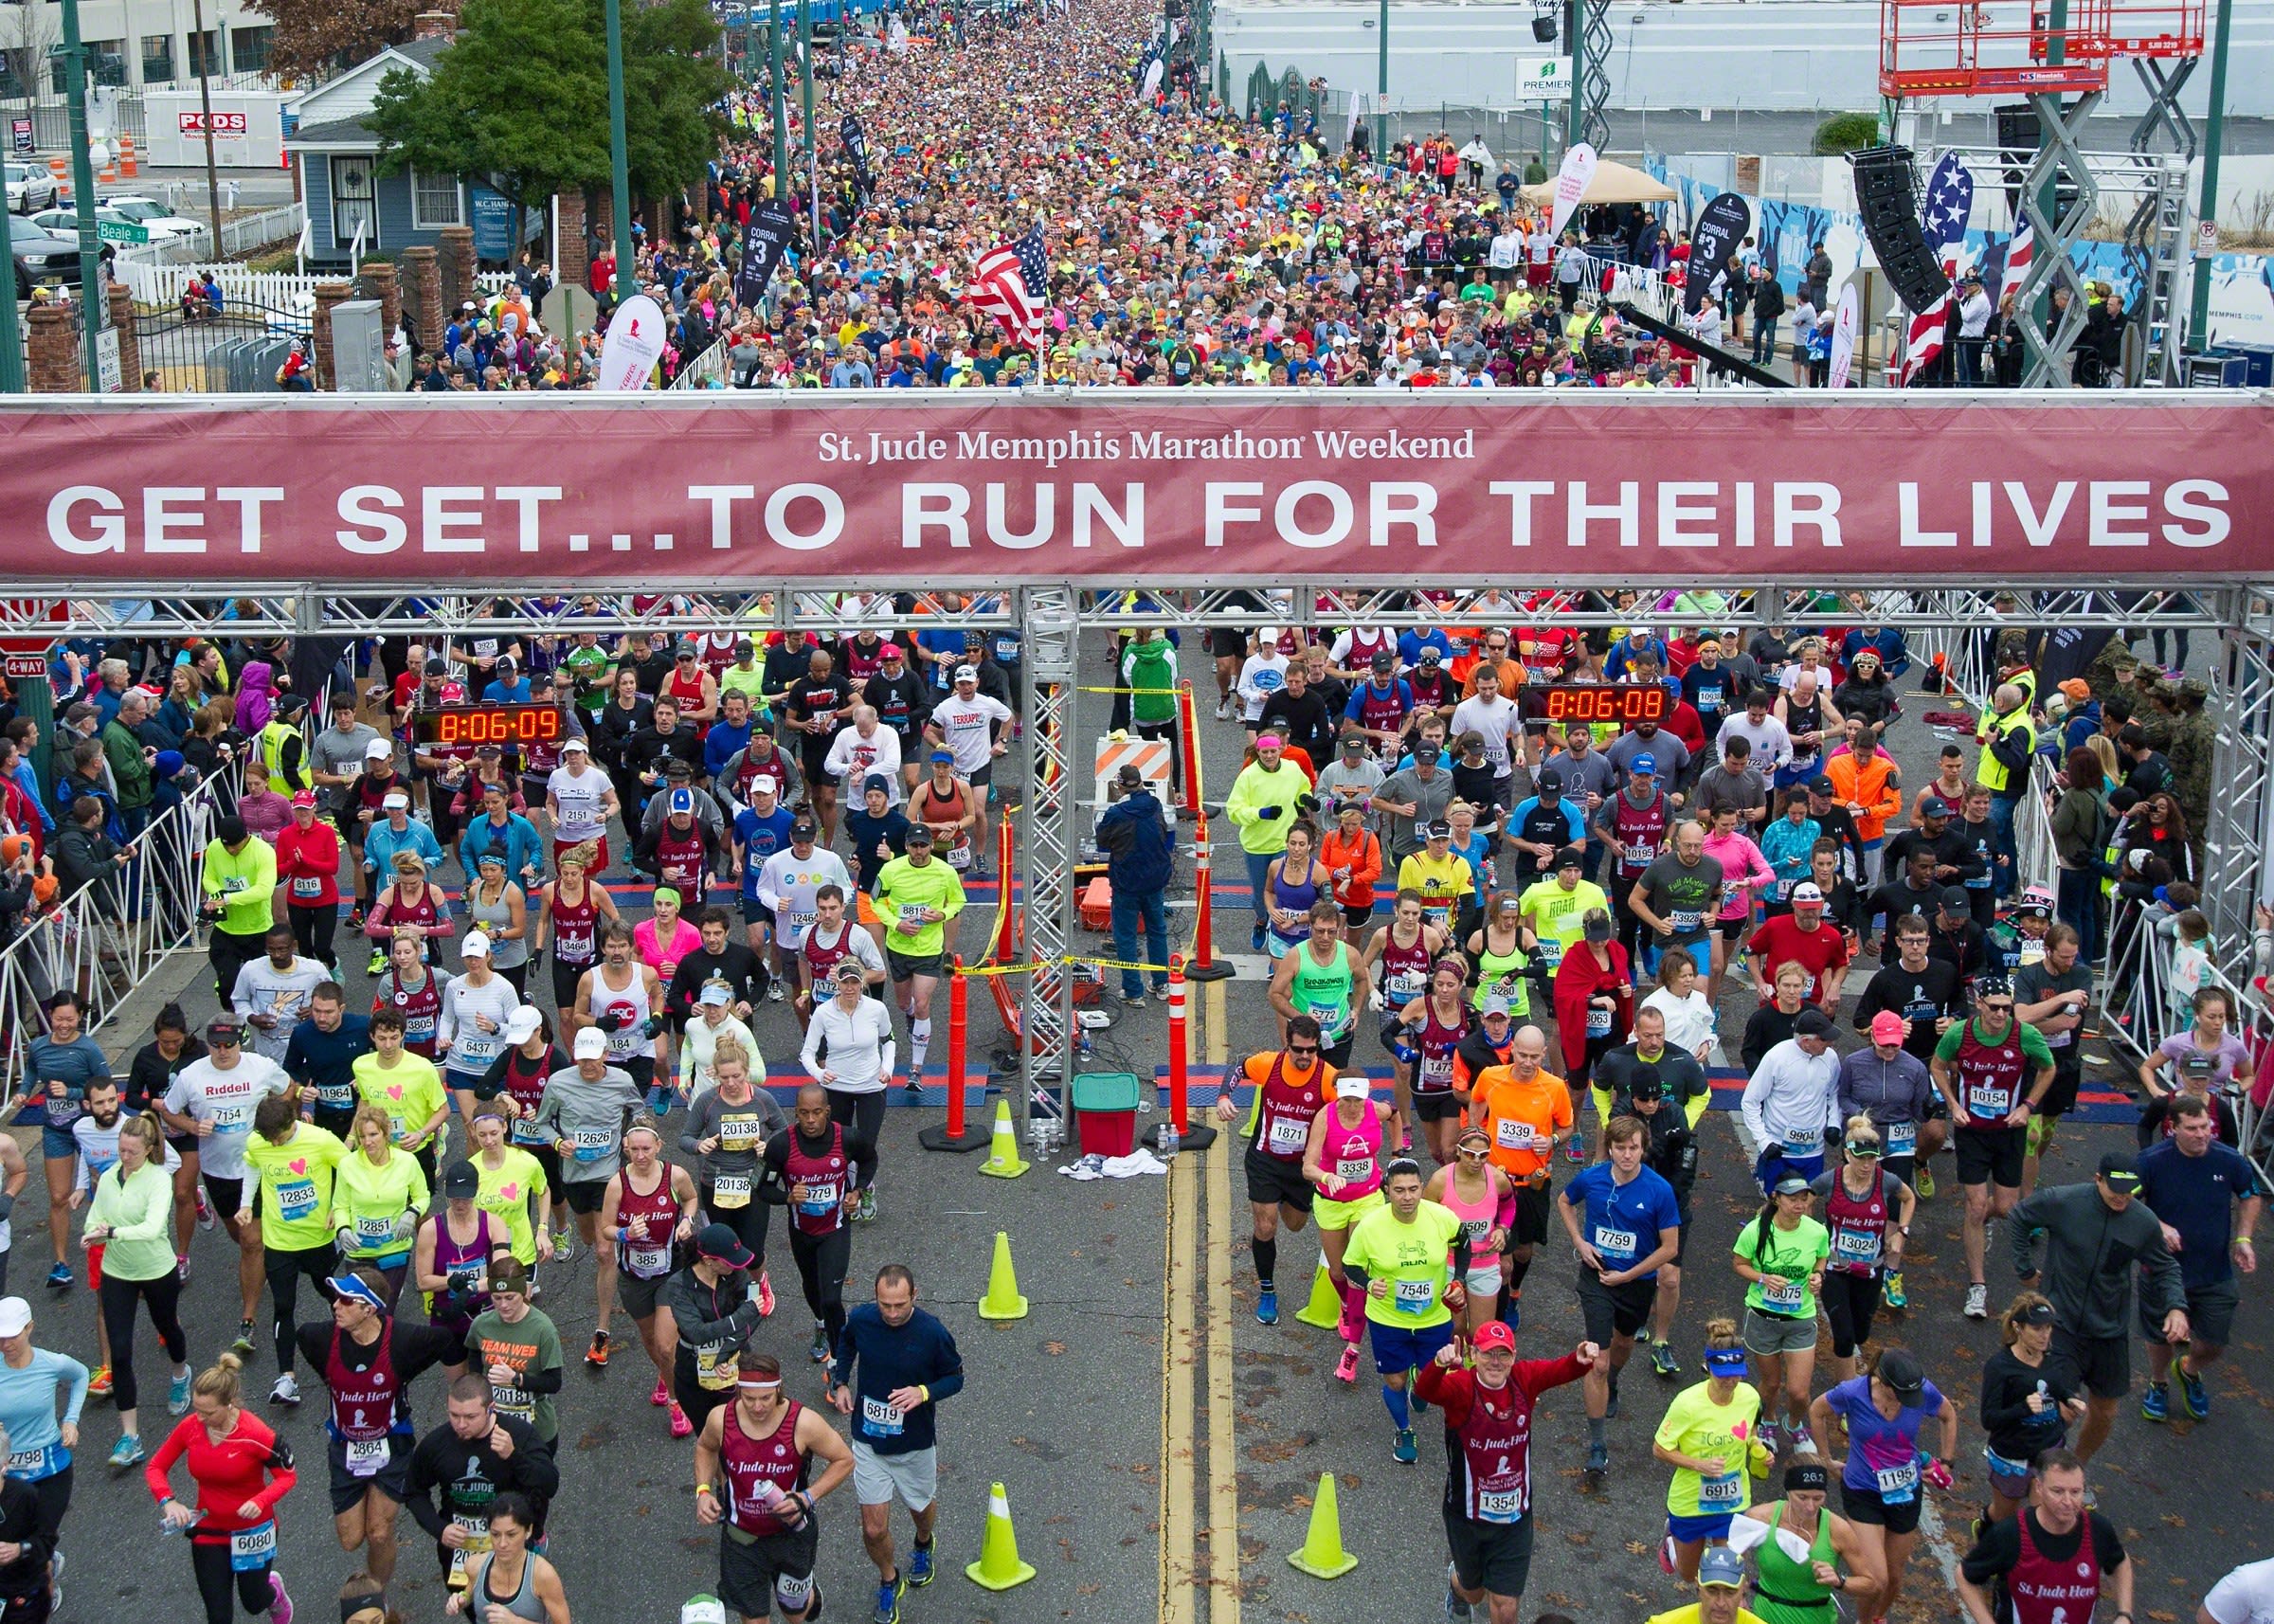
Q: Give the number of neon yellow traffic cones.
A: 6